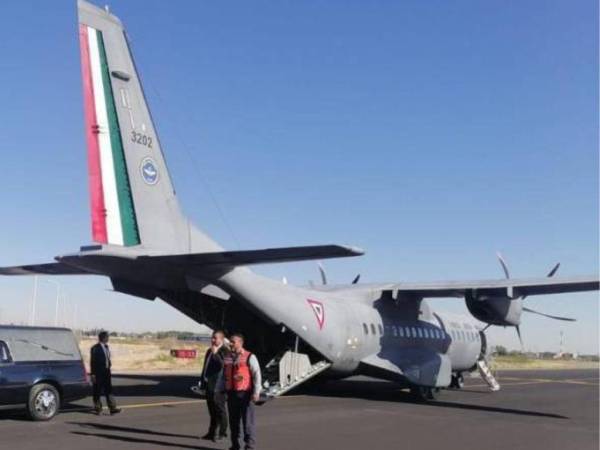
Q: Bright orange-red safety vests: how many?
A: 1